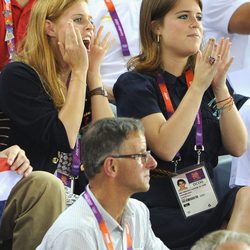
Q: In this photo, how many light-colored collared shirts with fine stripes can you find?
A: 1